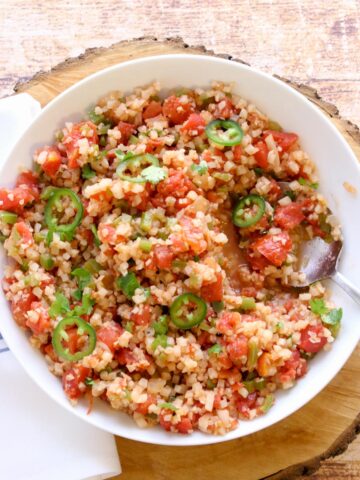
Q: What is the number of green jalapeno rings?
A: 6